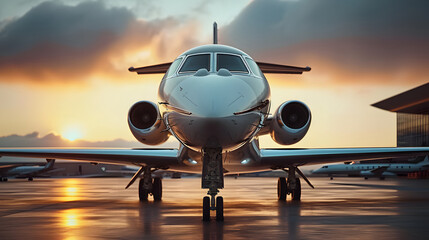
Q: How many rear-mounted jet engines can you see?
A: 2